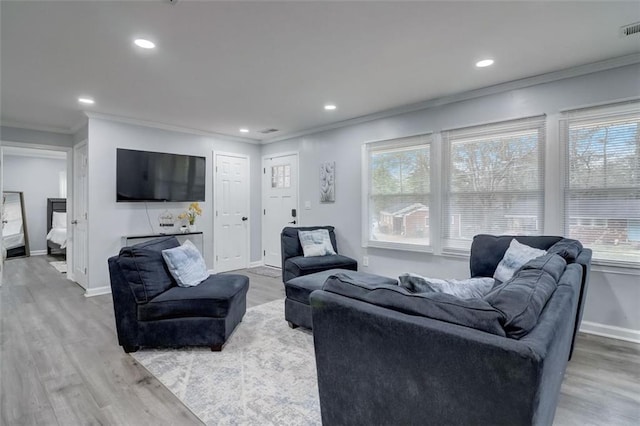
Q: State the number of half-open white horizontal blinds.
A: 3